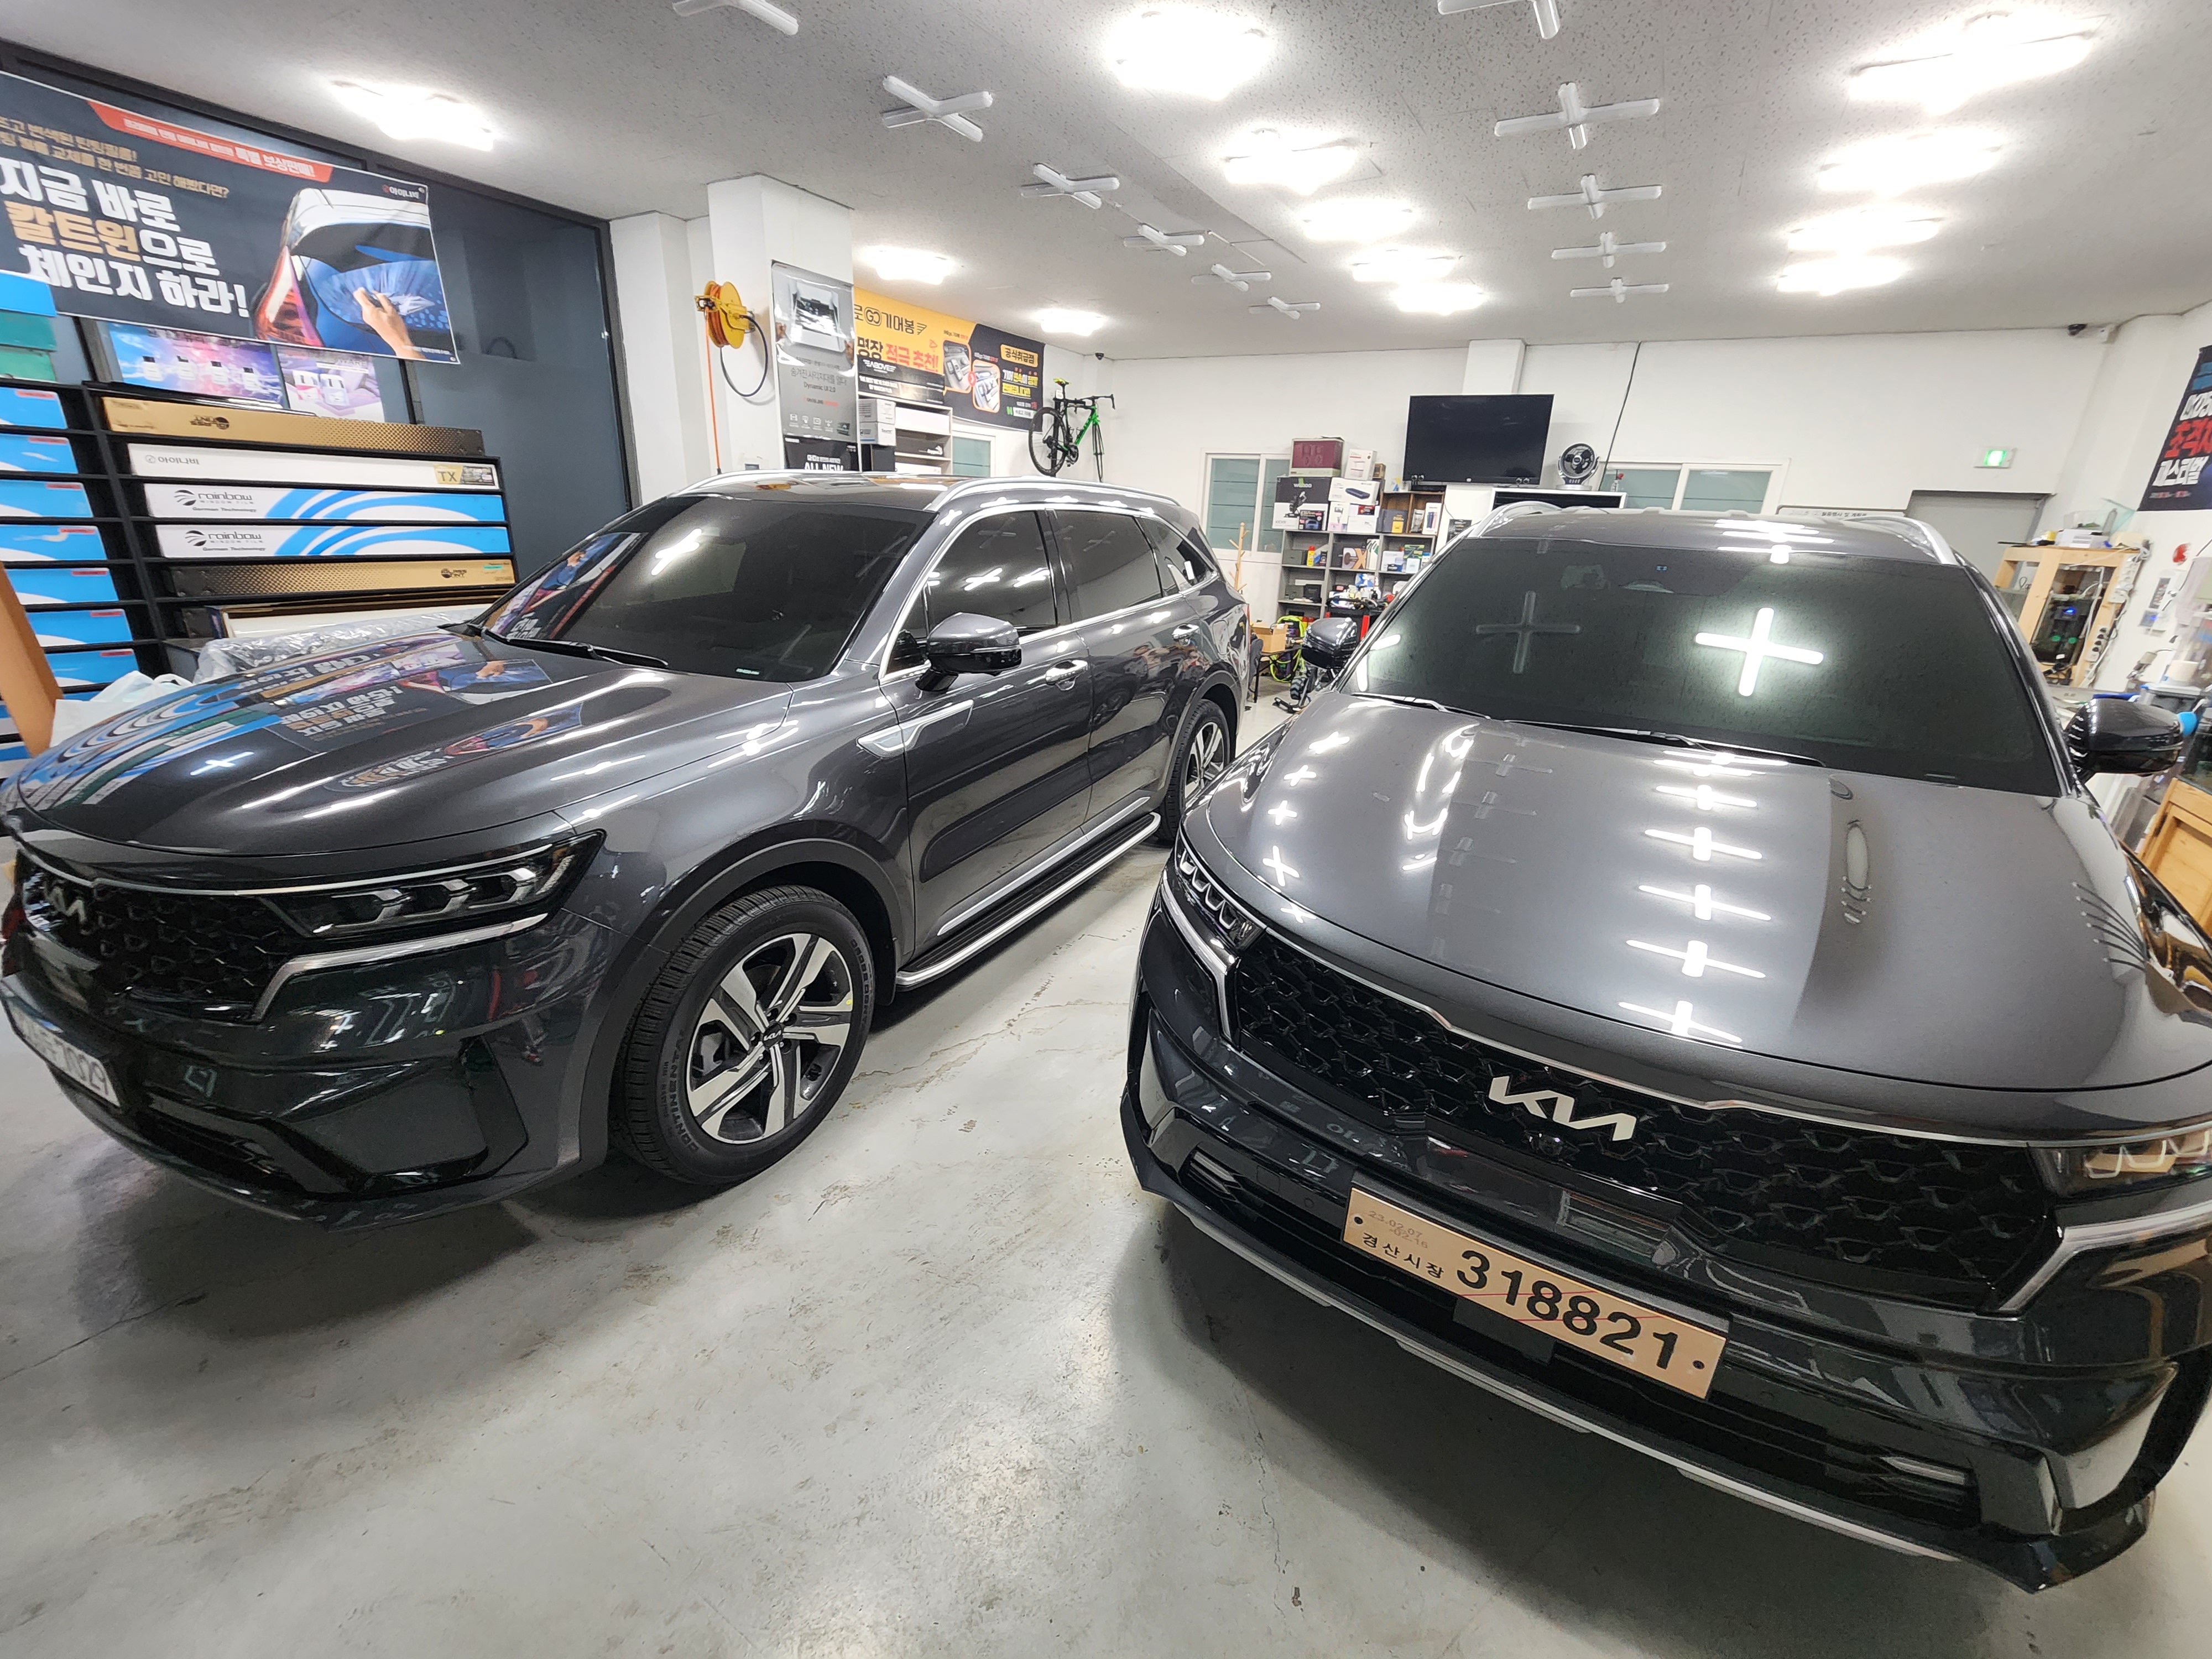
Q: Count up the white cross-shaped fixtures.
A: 11